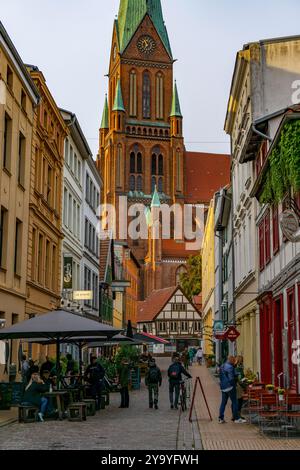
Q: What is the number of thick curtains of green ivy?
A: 1